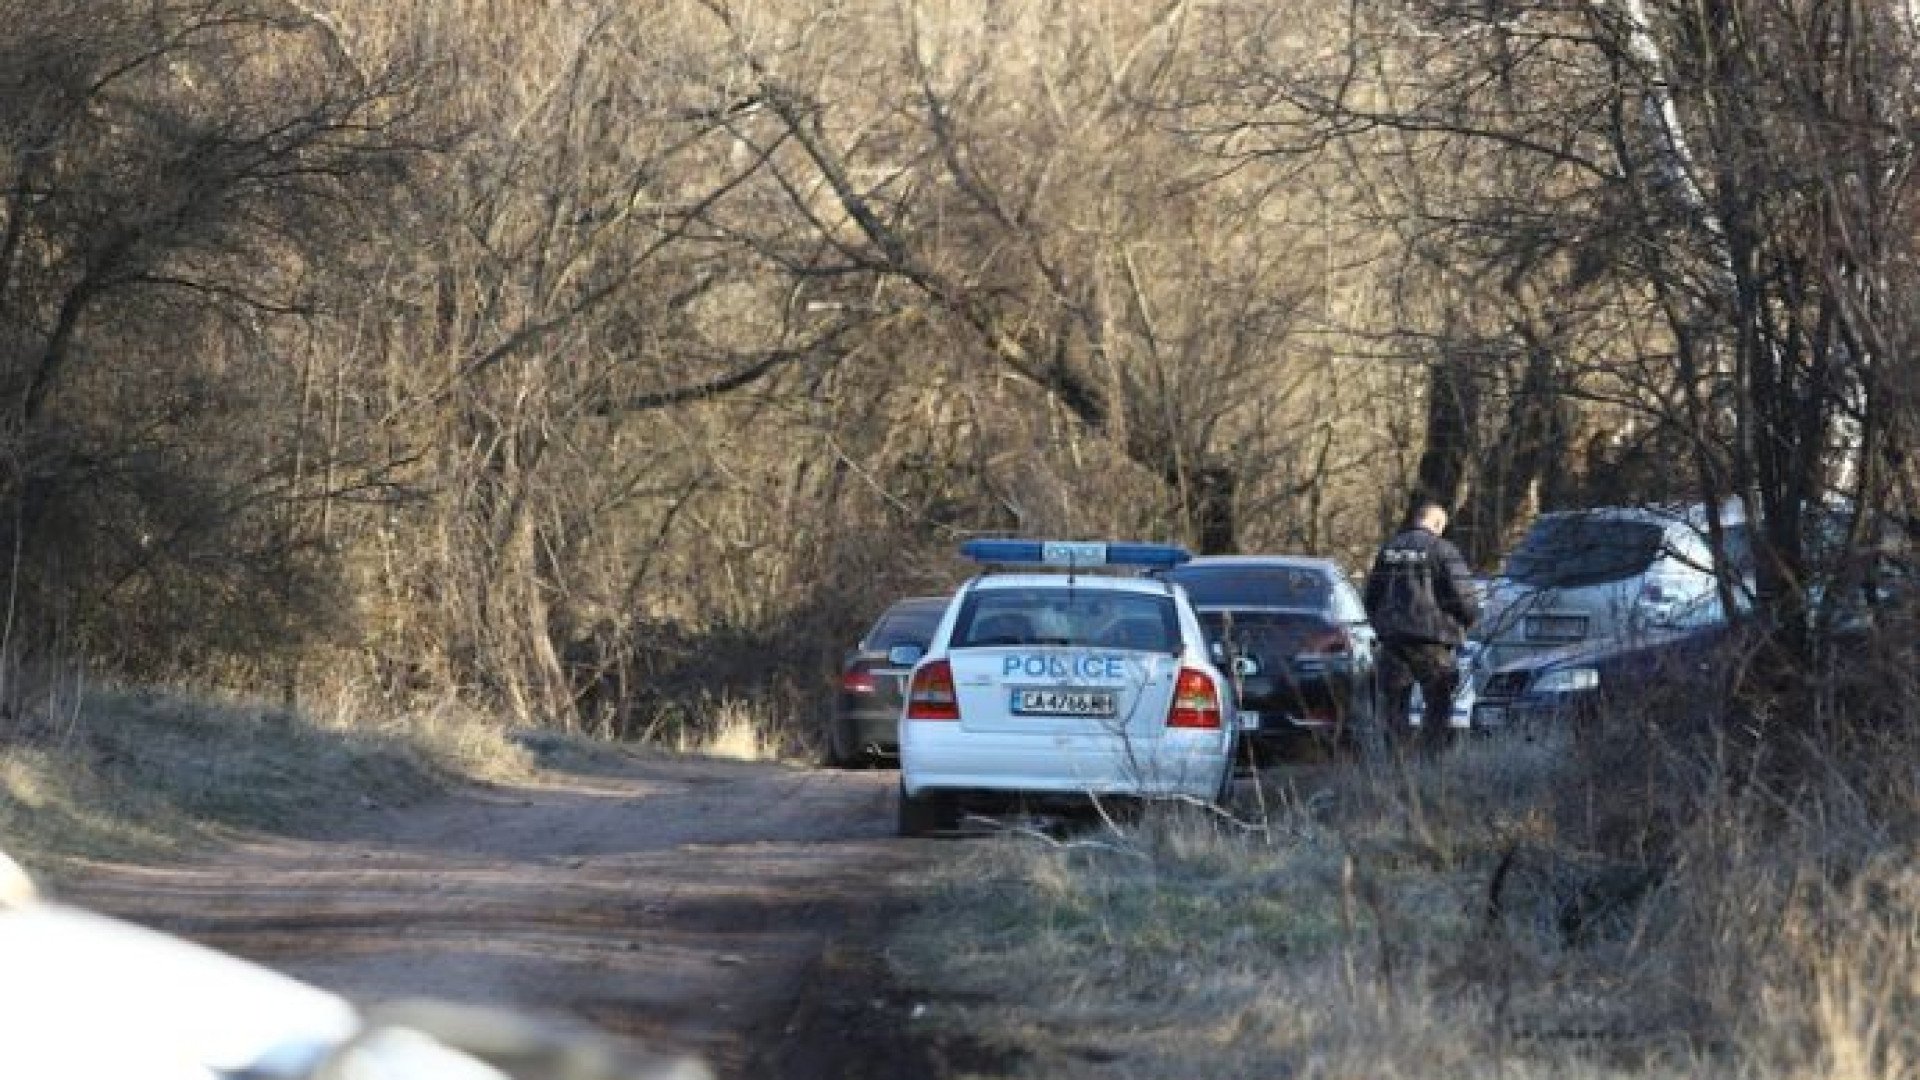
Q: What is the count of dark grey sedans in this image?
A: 1